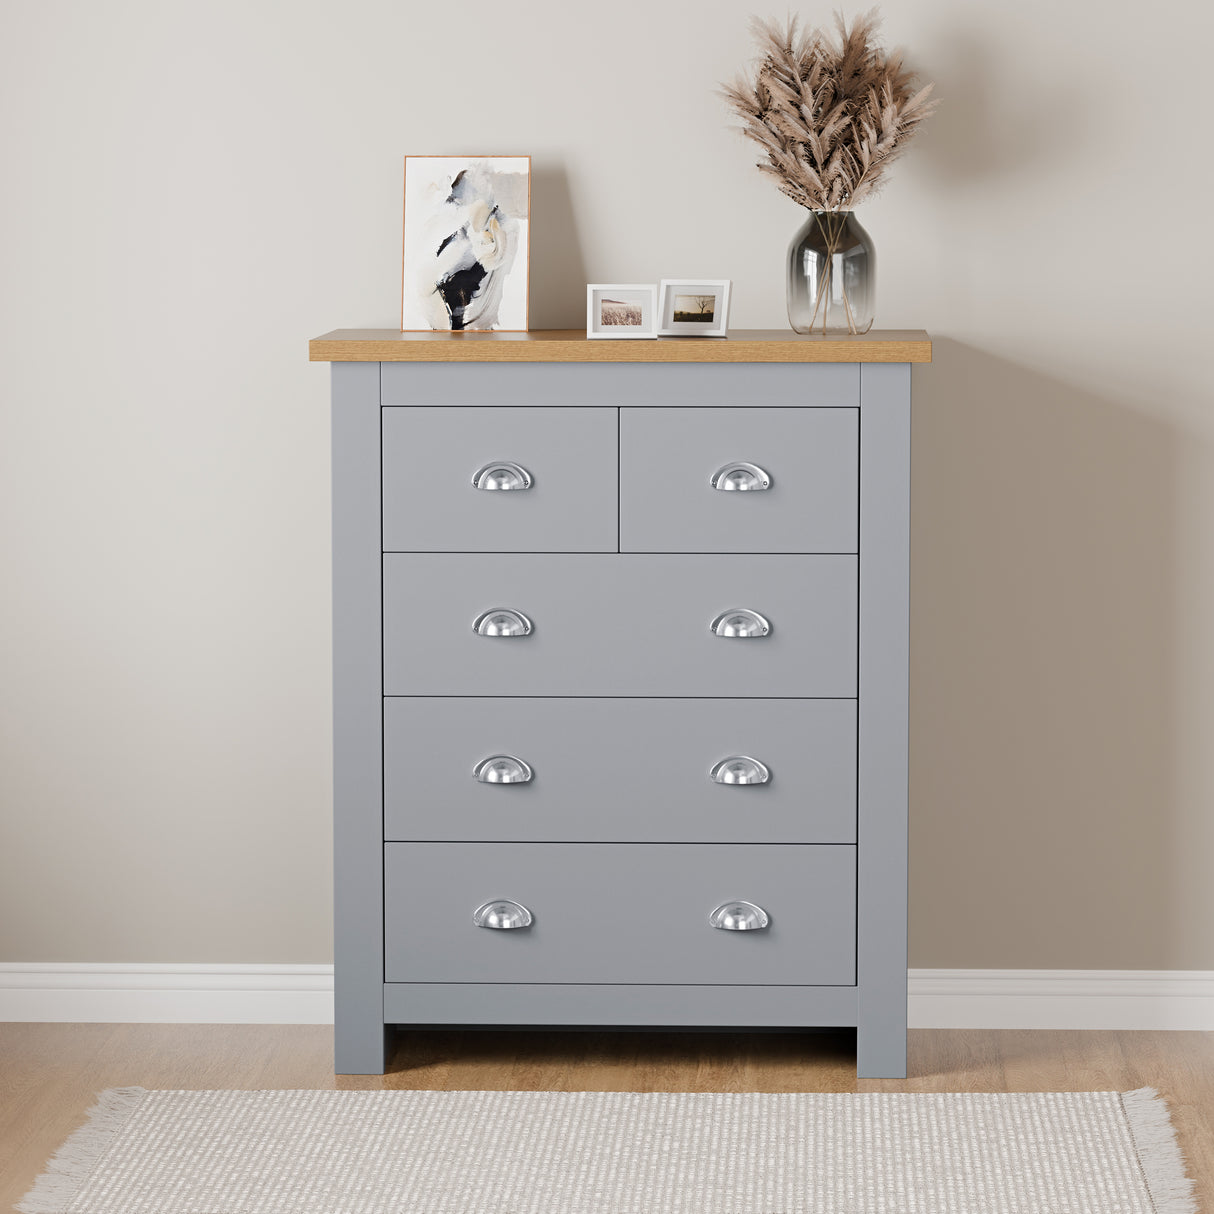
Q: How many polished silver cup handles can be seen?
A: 8